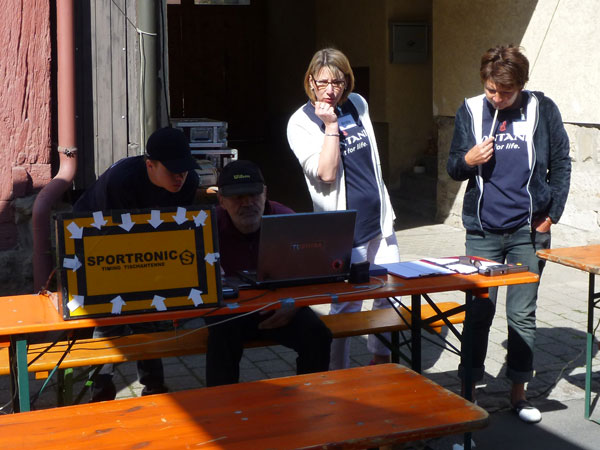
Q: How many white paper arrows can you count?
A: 12